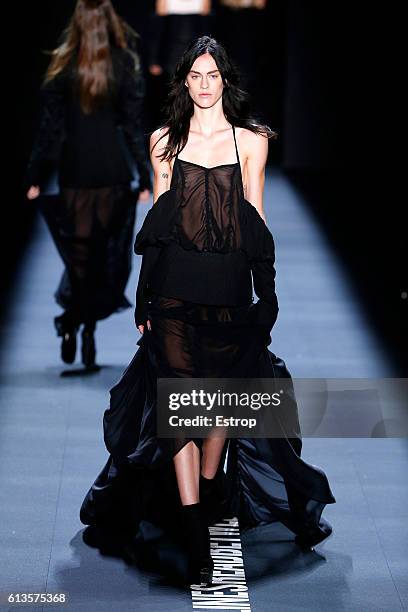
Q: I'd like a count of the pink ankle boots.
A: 0